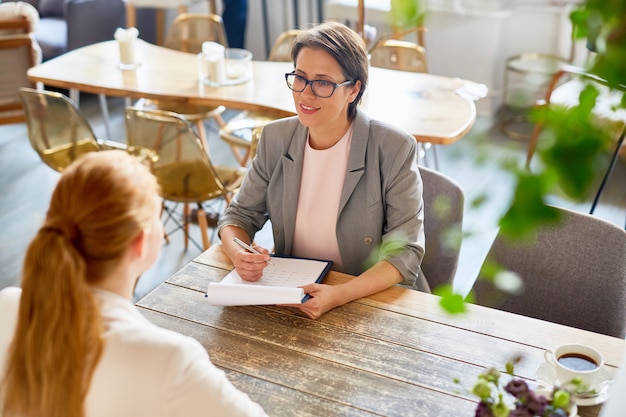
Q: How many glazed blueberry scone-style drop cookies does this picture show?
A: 0